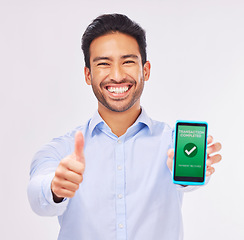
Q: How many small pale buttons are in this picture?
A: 4